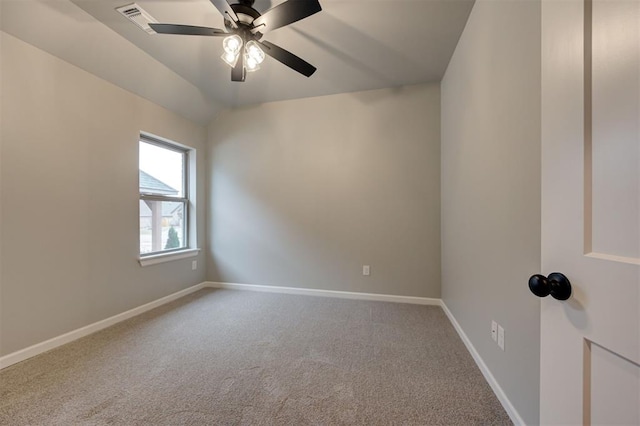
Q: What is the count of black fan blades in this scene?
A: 5